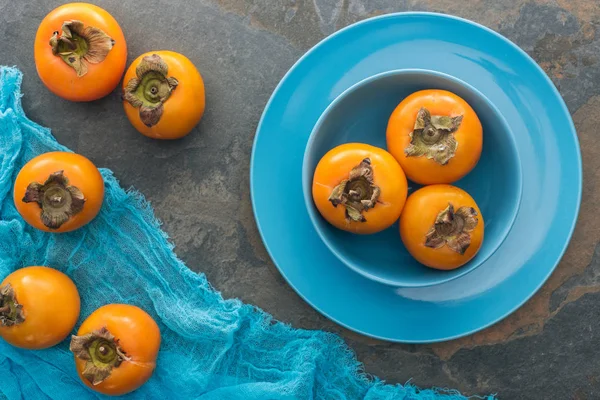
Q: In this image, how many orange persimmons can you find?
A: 8